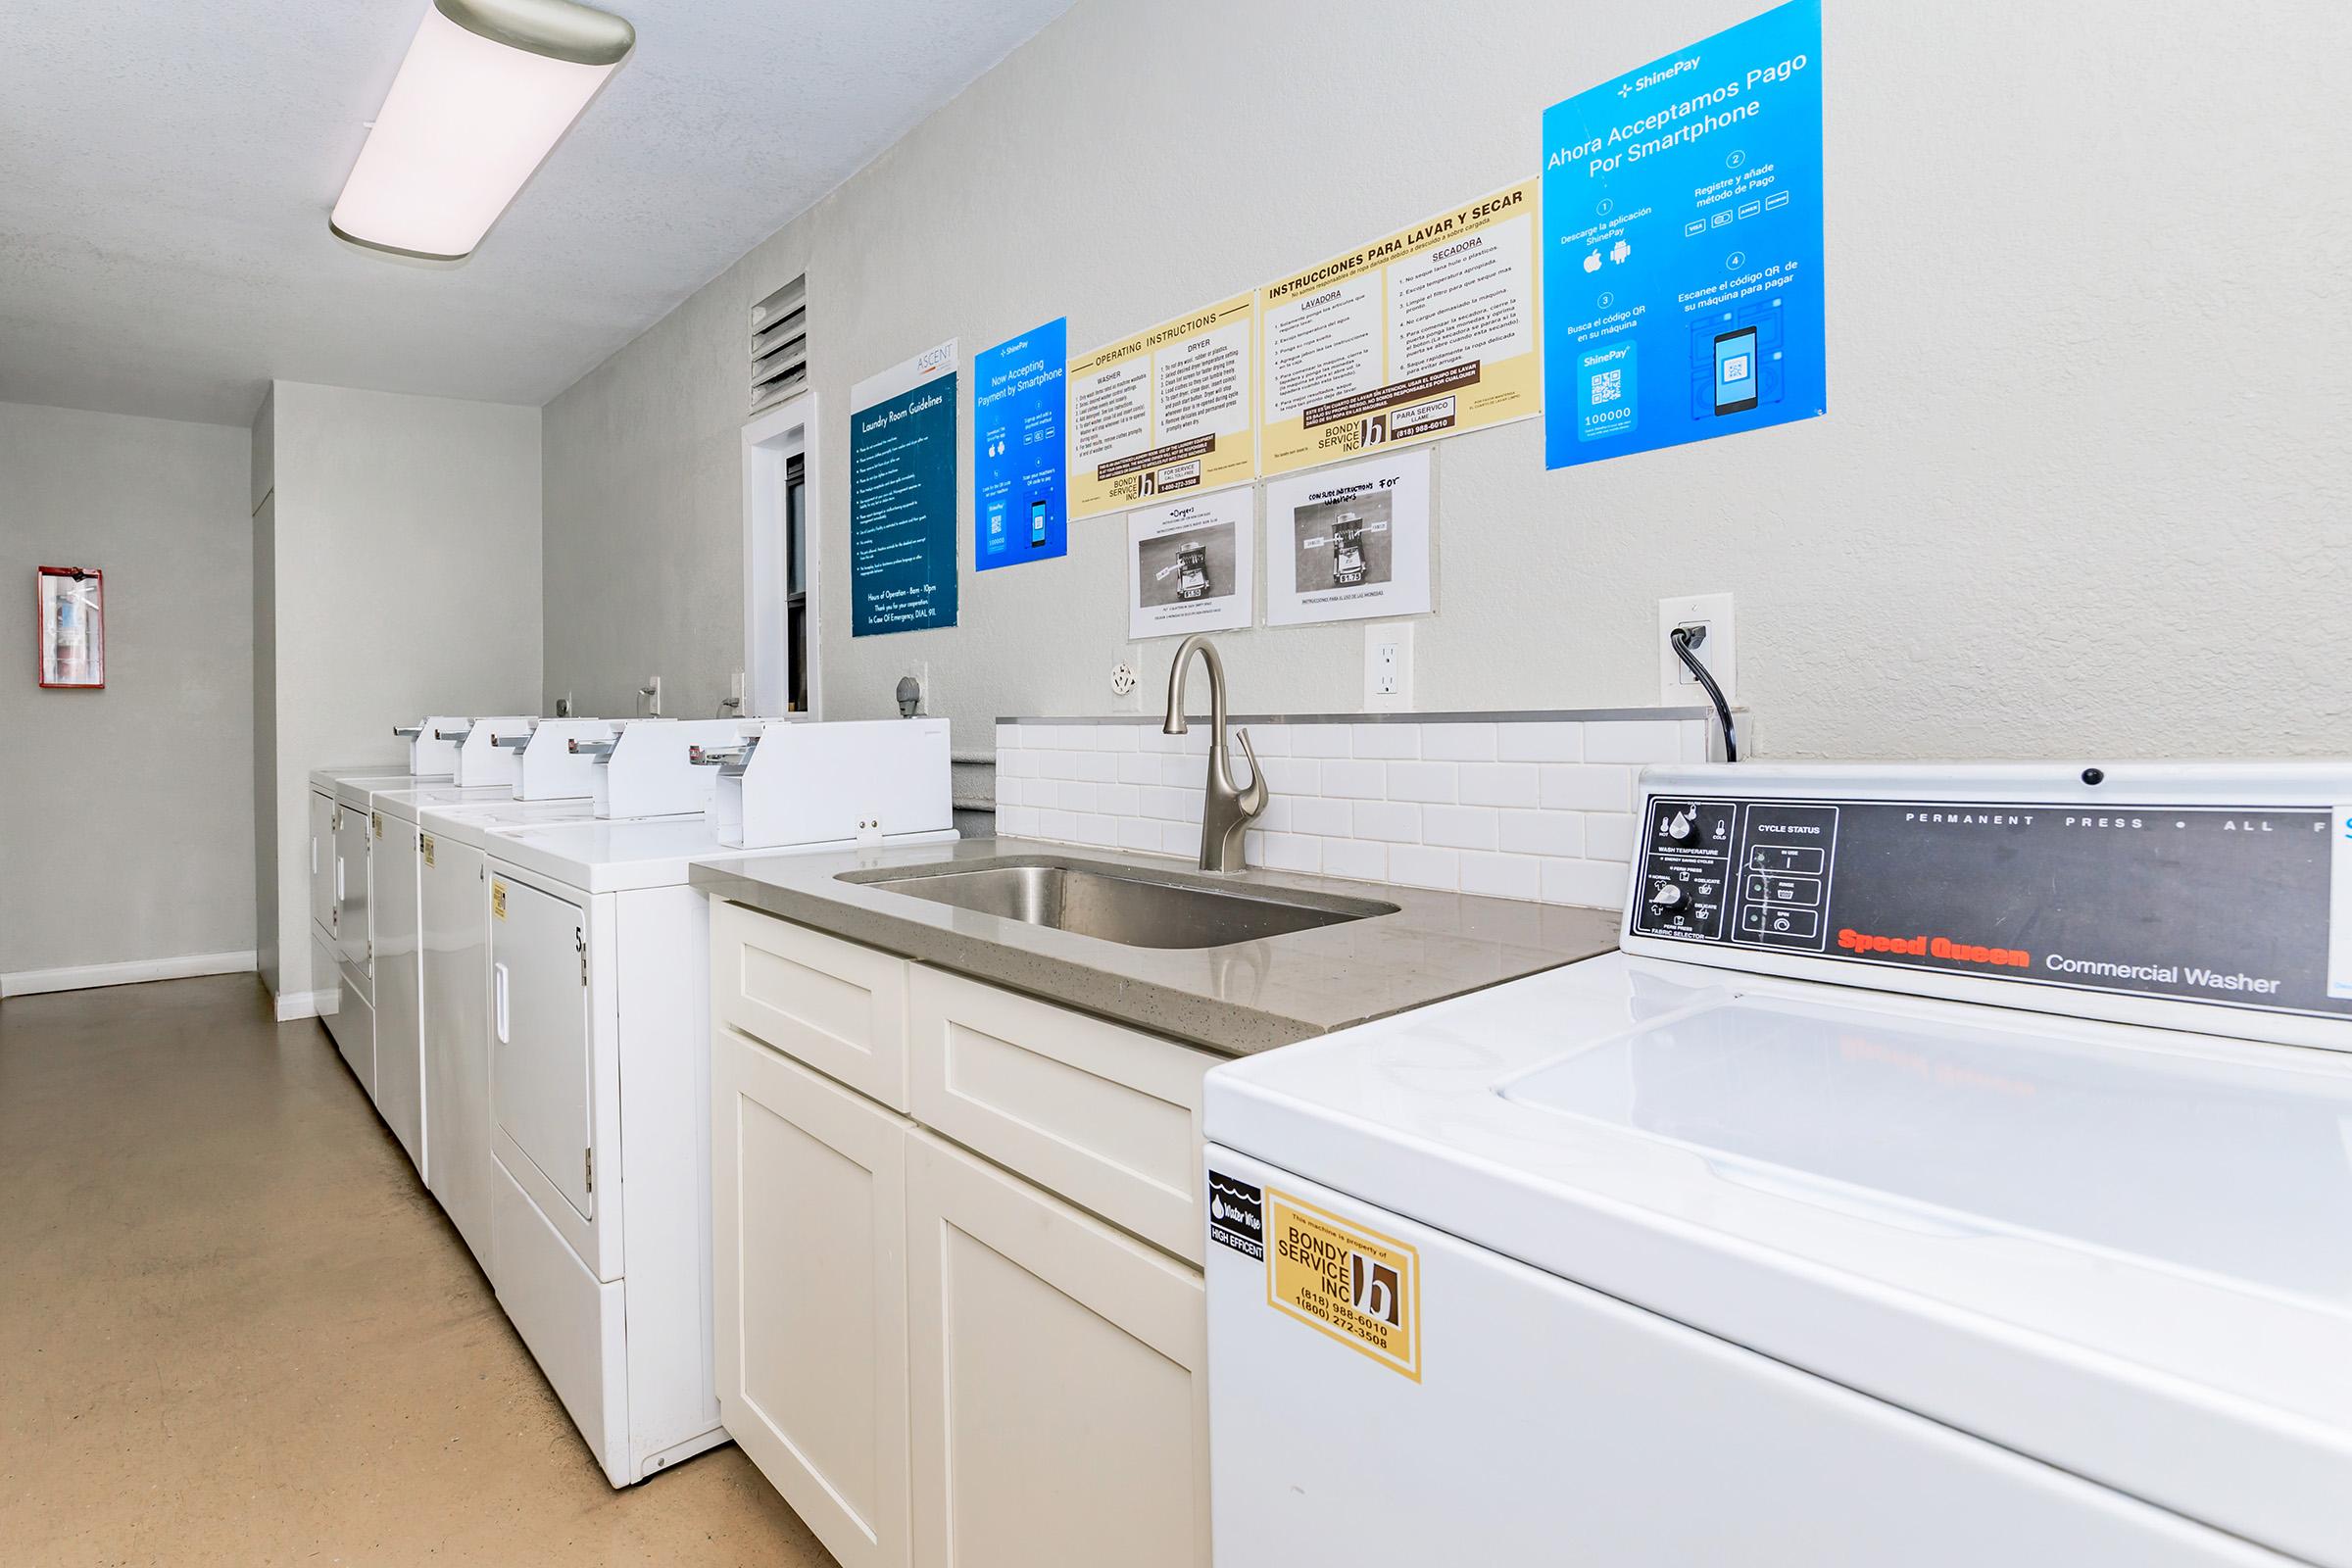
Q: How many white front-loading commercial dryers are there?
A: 3